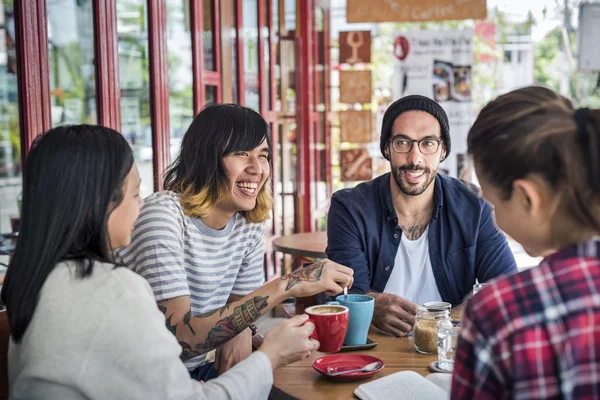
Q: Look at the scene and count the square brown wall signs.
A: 4